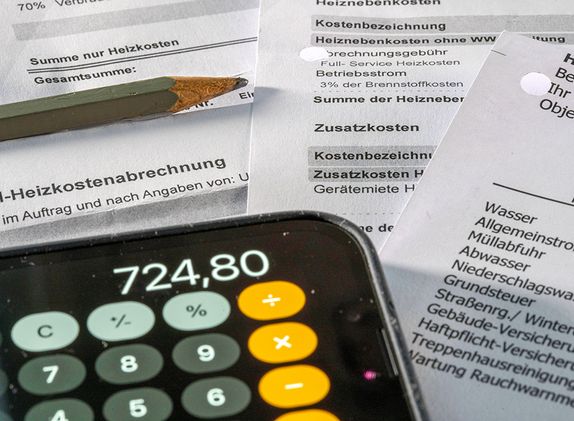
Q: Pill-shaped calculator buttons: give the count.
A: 13